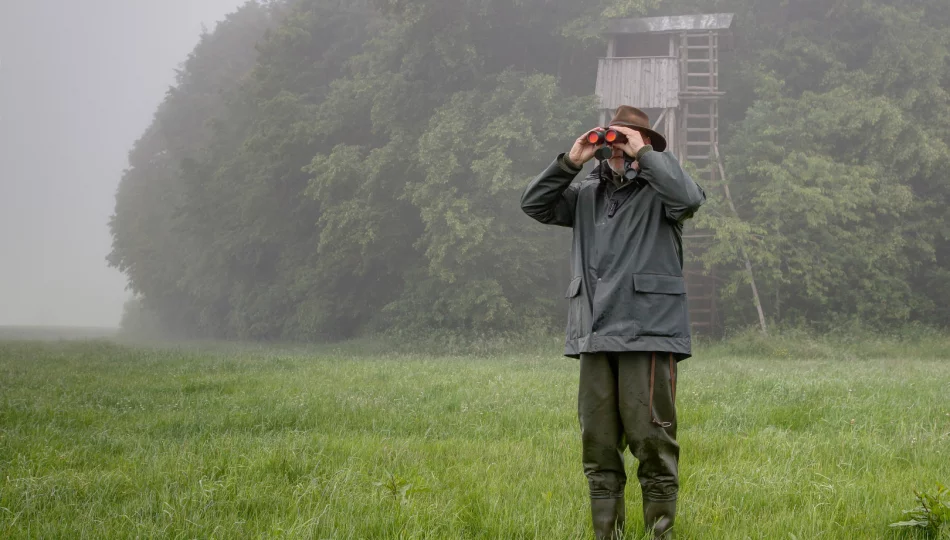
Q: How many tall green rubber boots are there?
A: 2